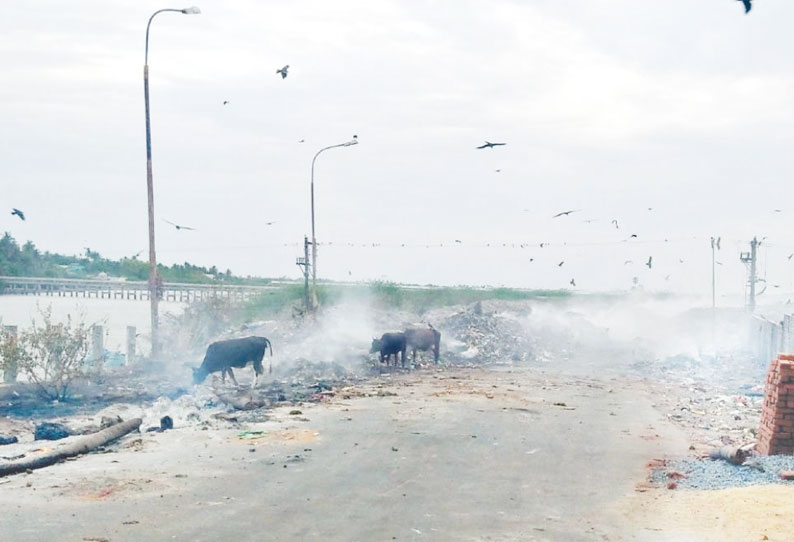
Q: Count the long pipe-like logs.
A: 1